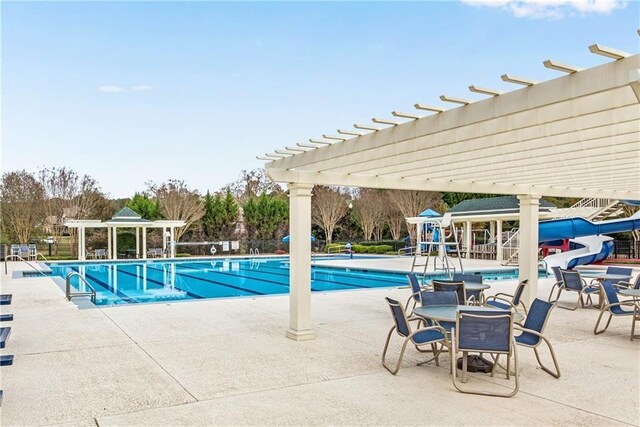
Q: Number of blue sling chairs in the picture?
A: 13